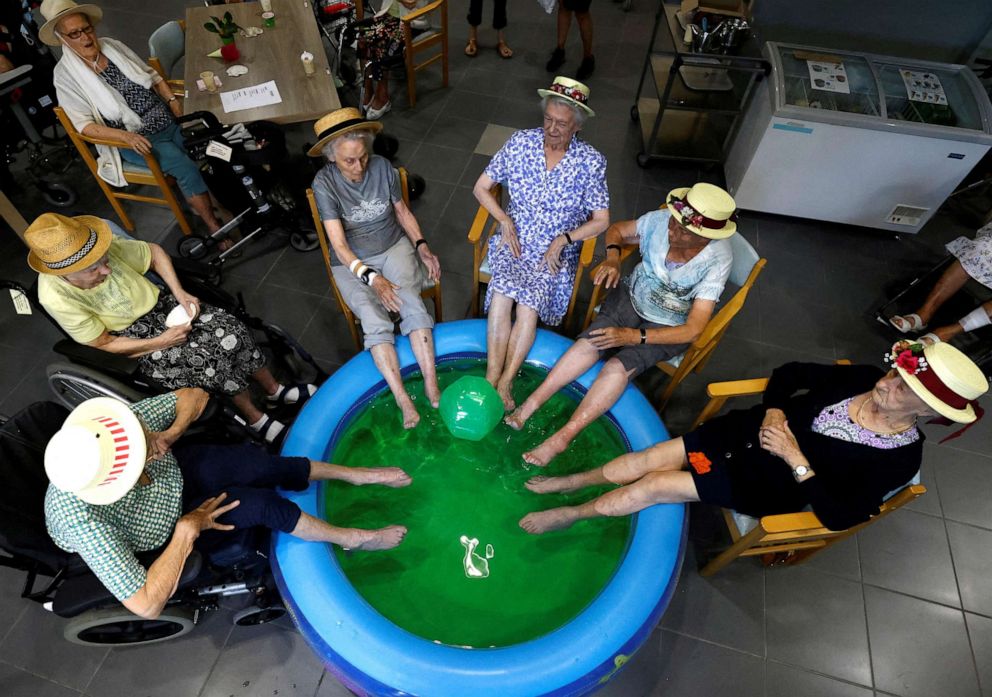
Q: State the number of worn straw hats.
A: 7